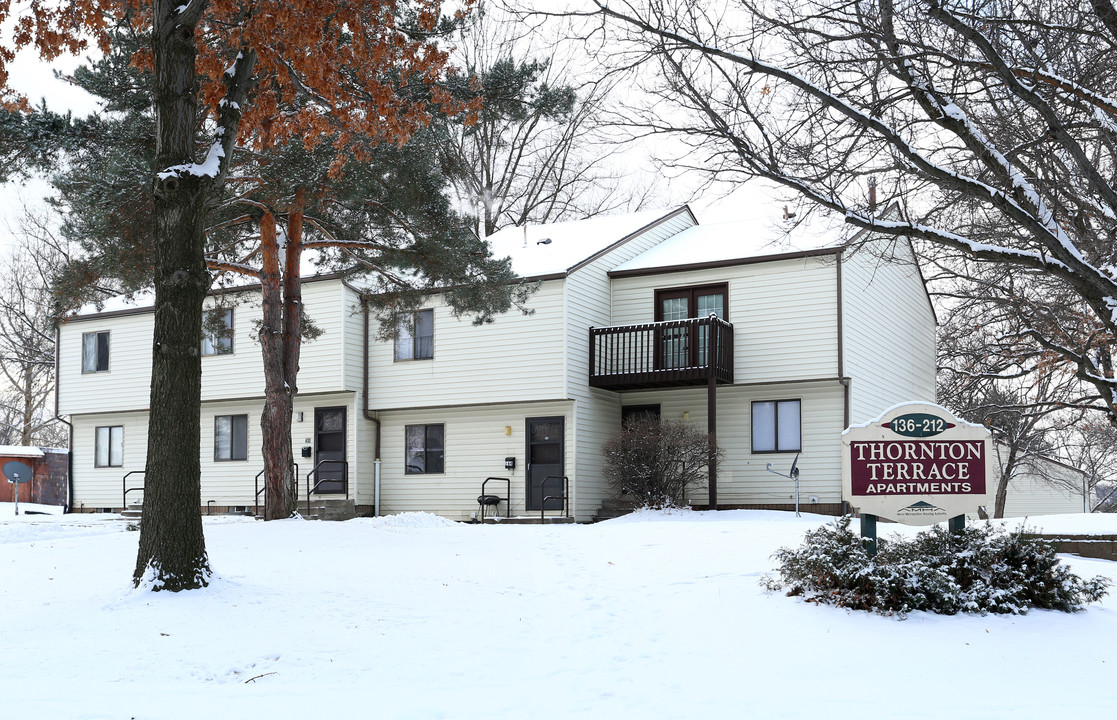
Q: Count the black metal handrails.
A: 5